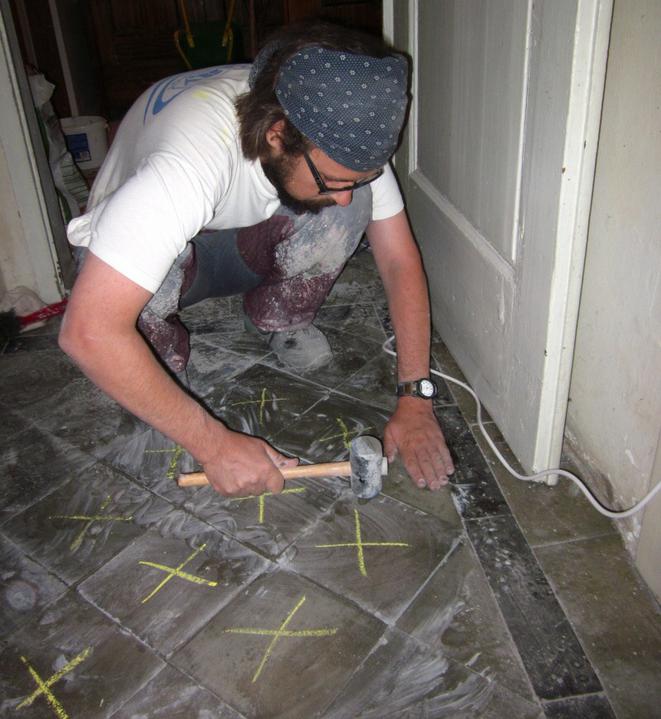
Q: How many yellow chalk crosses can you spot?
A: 9